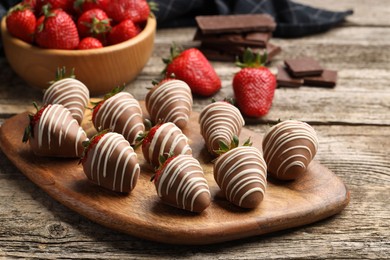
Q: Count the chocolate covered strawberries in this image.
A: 10